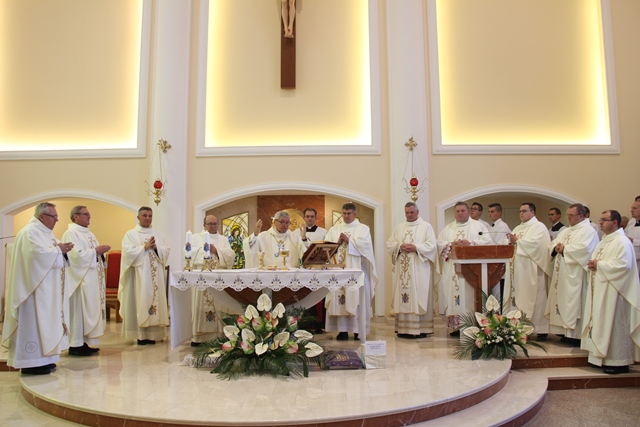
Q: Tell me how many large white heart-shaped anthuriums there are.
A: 15